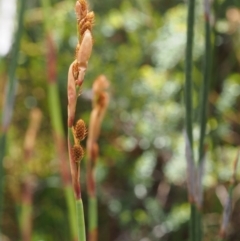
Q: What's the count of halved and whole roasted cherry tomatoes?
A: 0